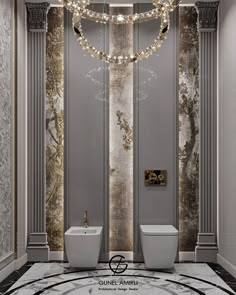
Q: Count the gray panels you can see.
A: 2